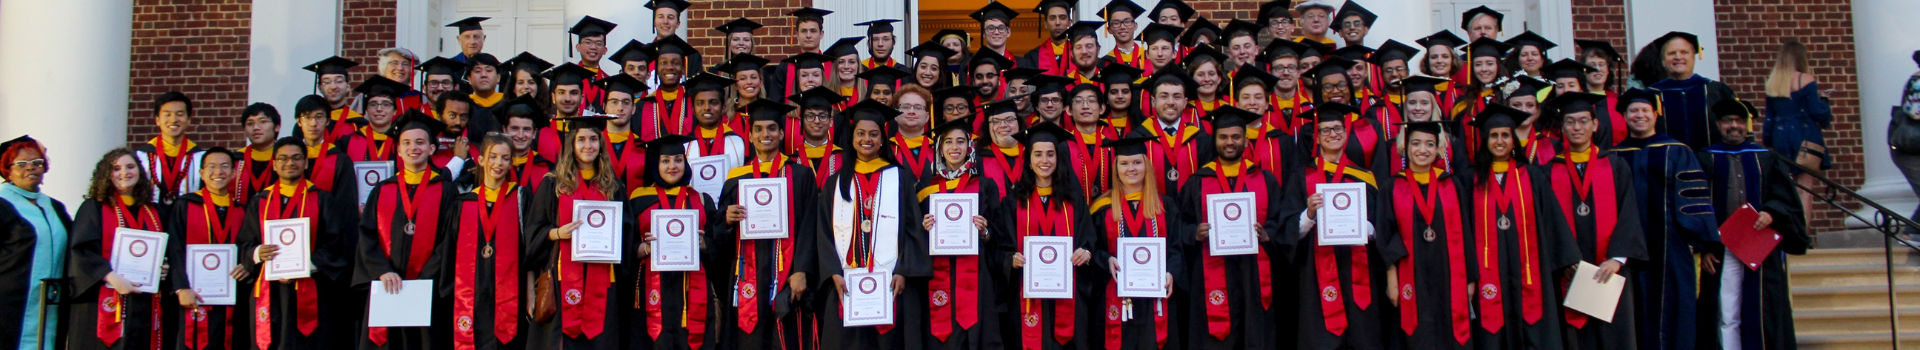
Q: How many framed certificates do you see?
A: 14